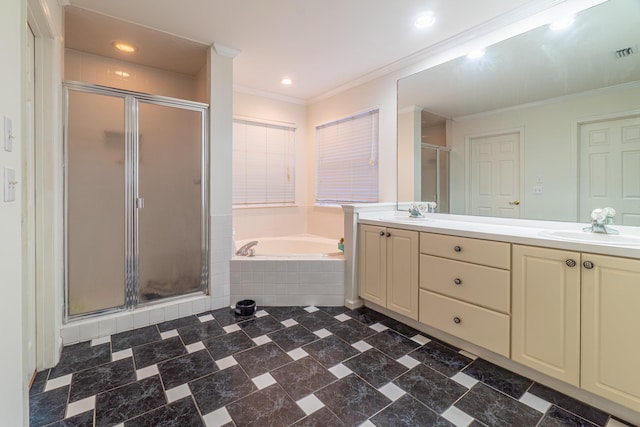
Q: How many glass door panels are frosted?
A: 2